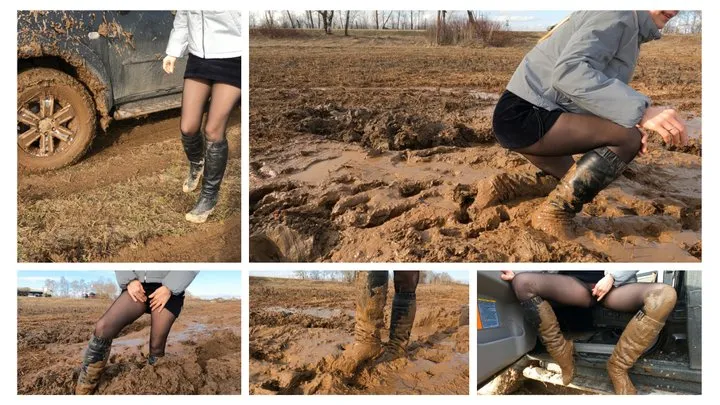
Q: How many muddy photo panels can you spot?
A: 5